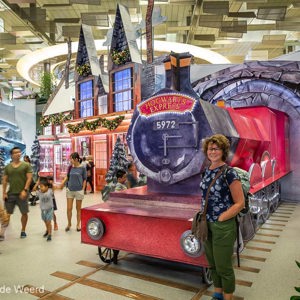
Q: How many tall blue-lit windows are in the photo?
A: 2